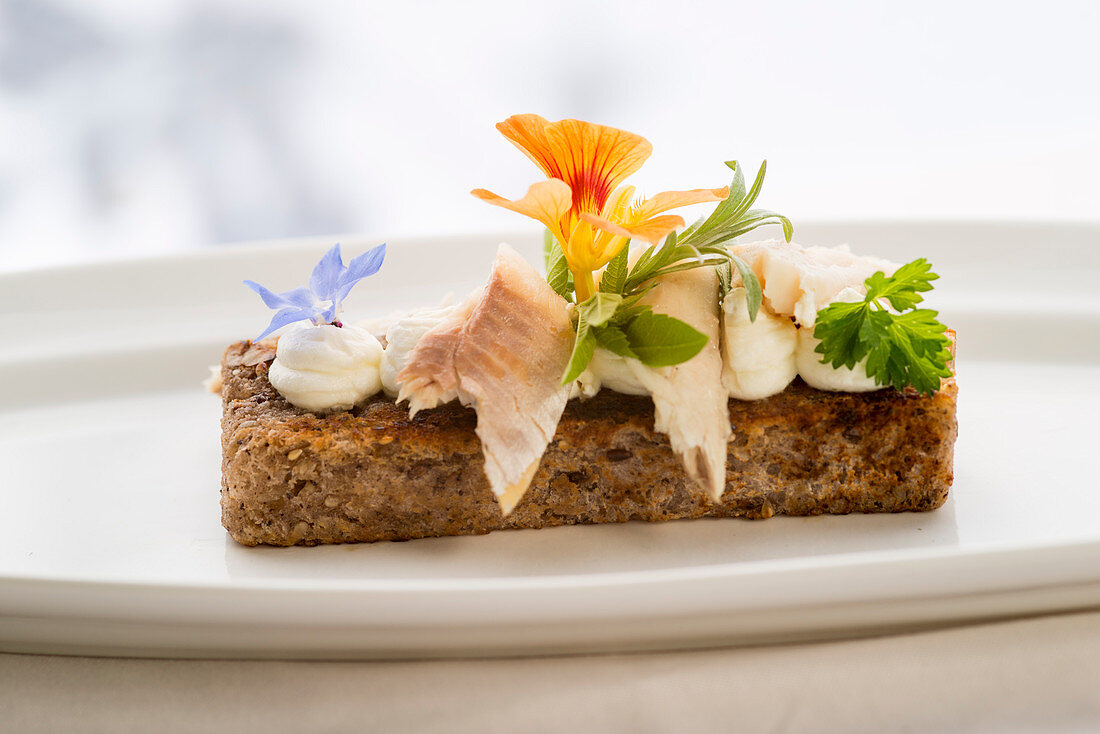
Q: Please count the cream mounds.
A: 5